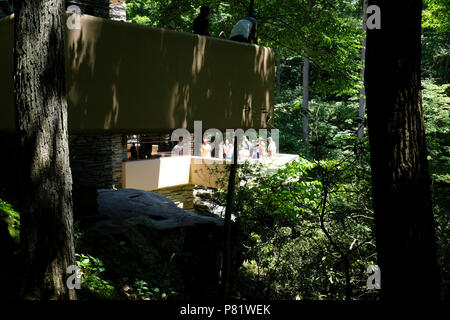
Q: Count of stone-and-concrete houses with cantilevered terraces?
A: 1